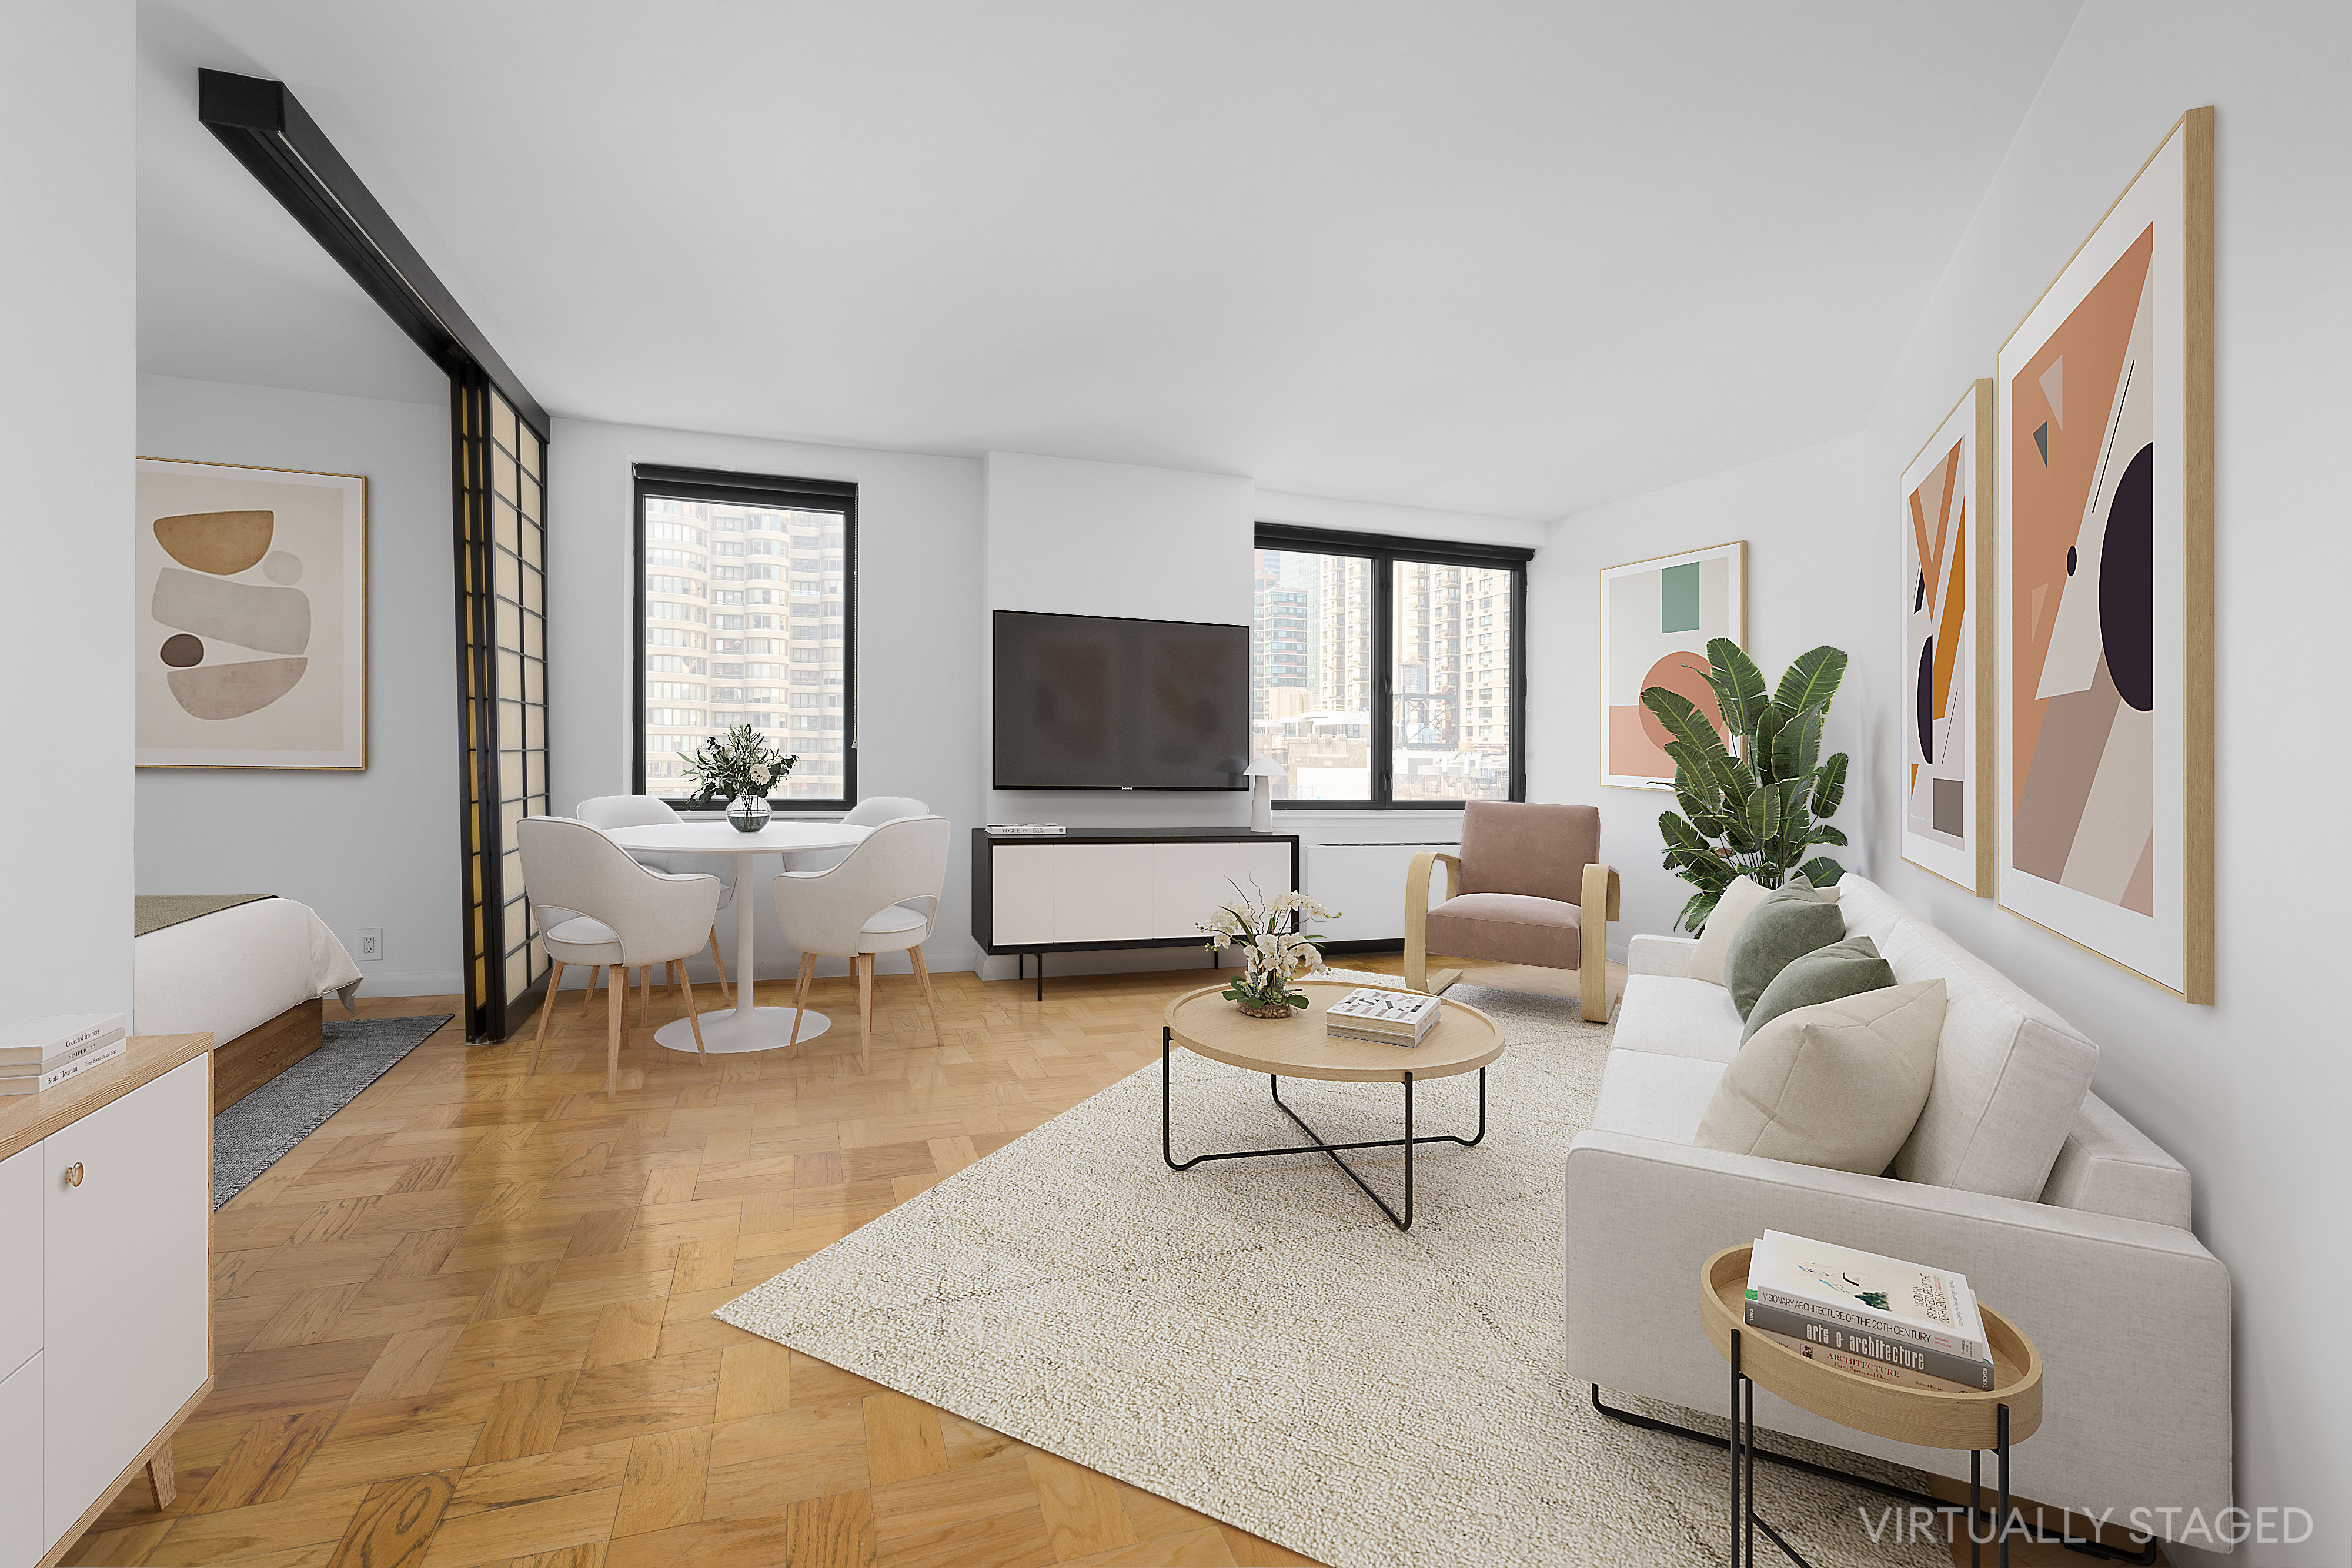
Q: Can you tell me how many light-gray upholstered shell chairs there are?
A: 4